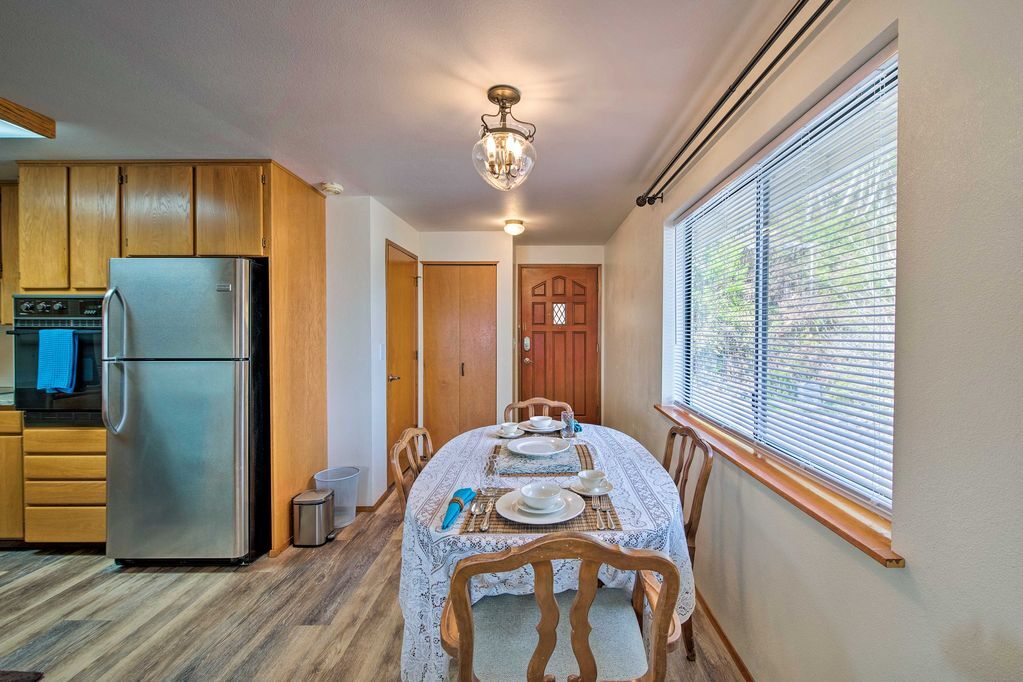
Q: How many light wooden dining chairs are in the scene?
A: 4